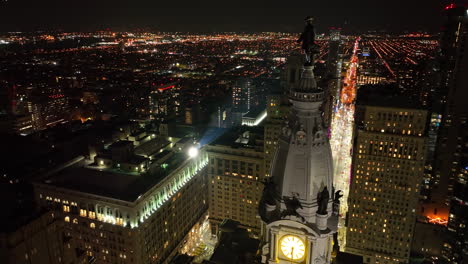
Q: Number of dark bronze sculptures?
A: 5